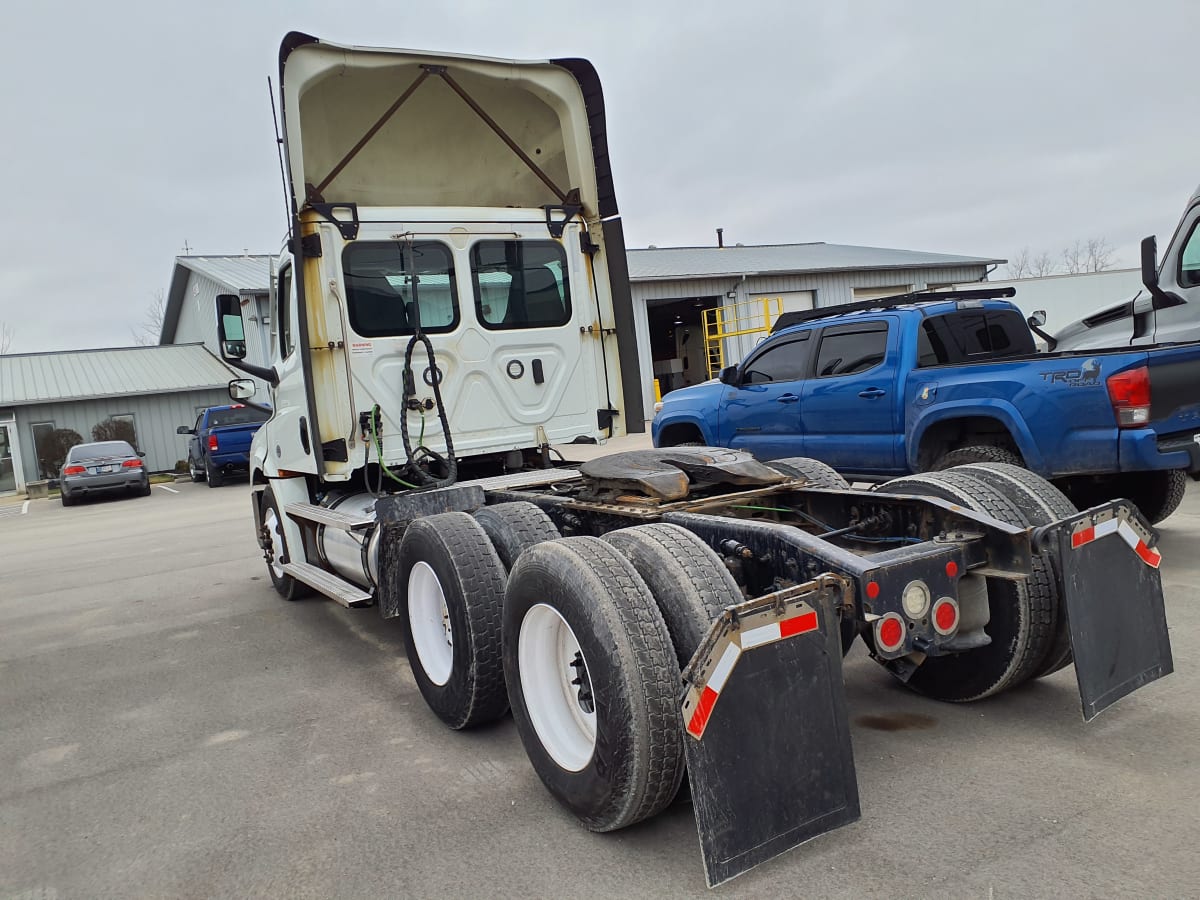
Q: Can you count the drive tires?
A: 8